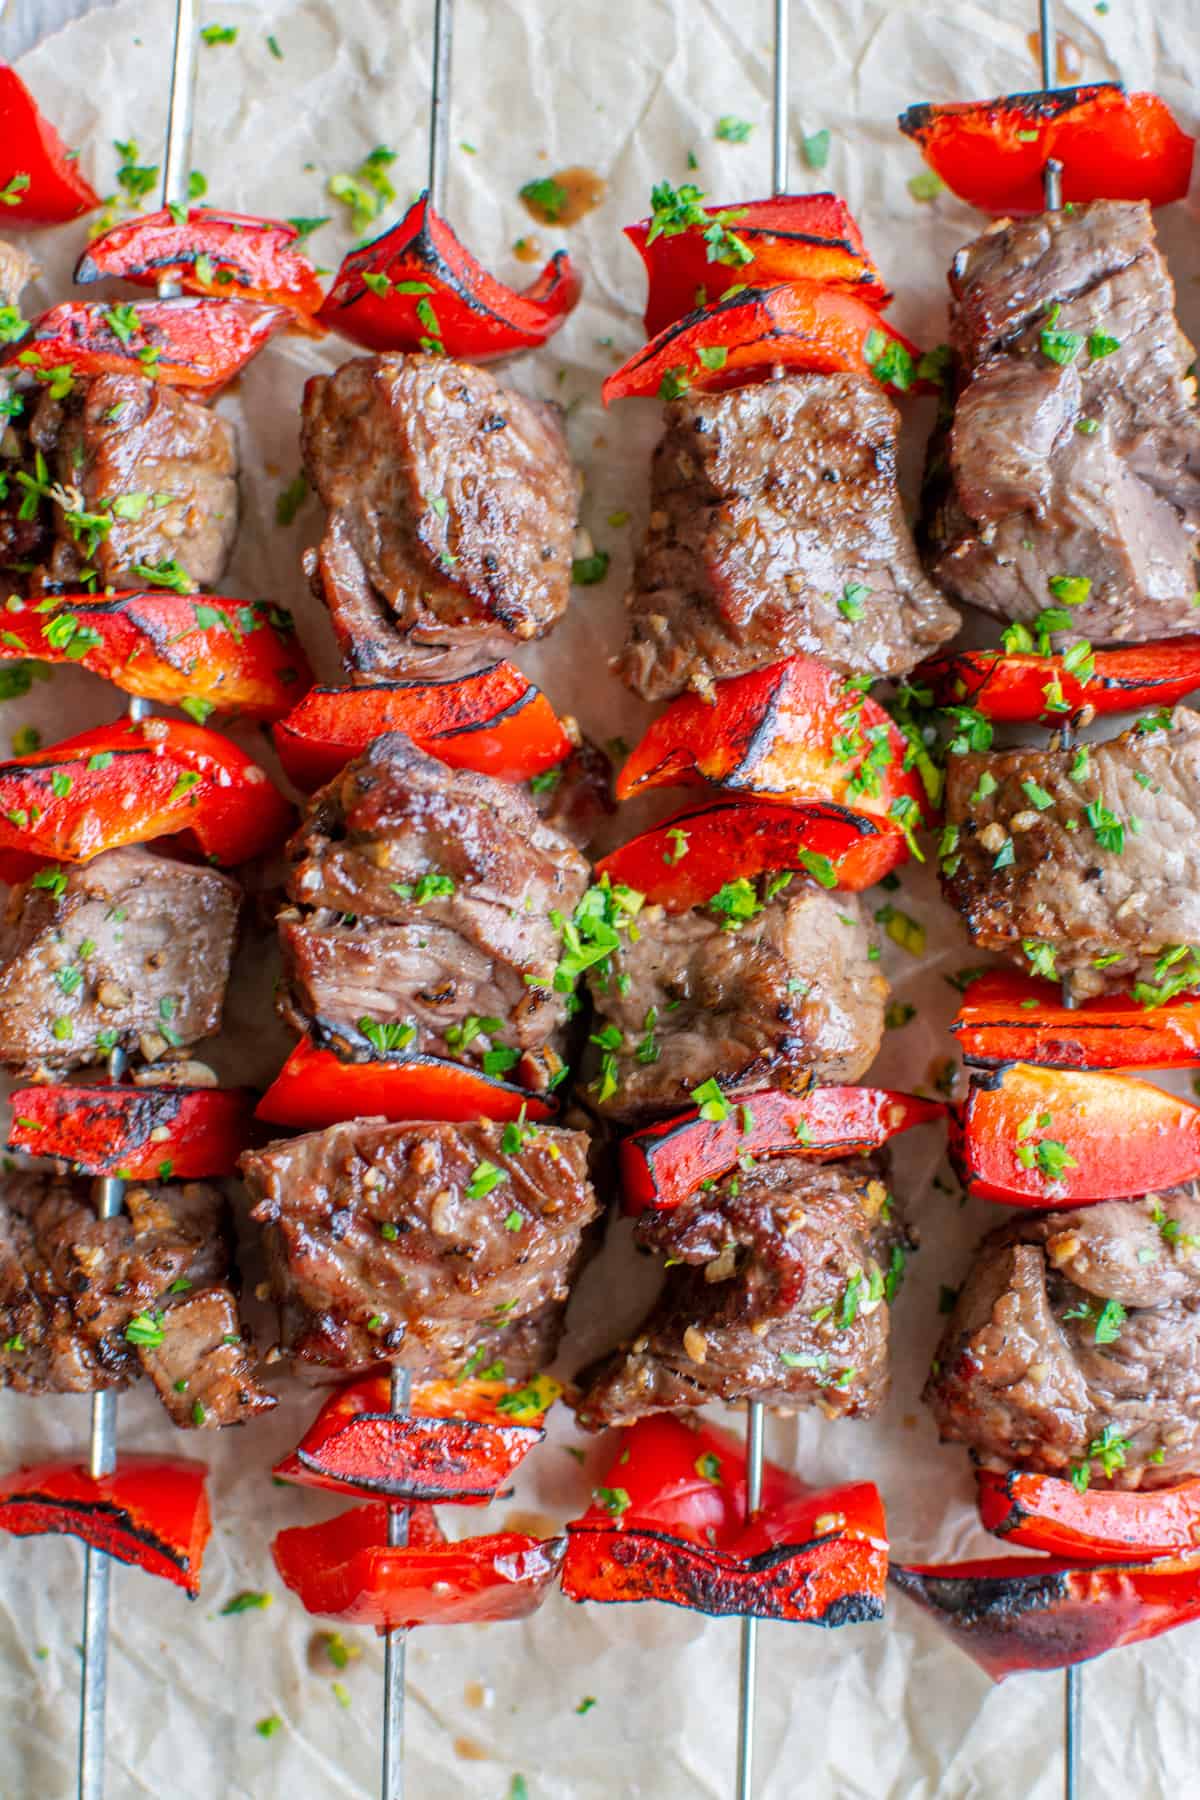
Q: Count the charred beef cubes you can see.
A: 12